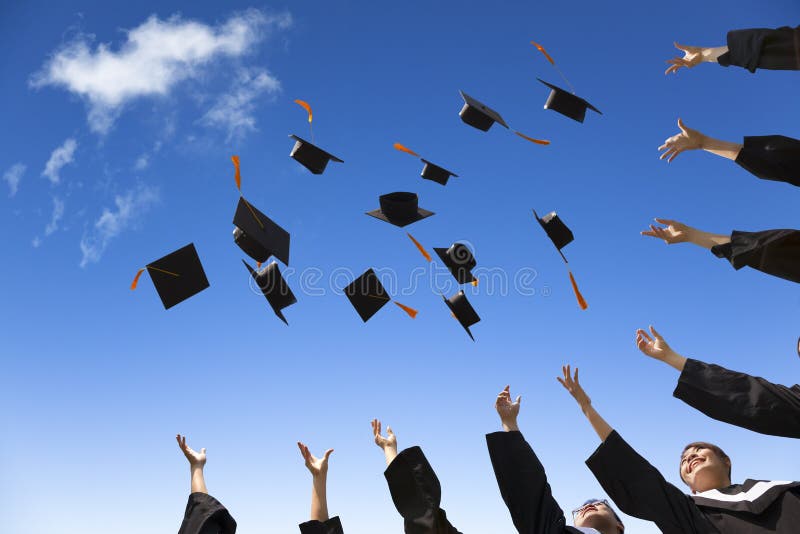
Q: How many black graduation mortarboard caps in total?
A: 12